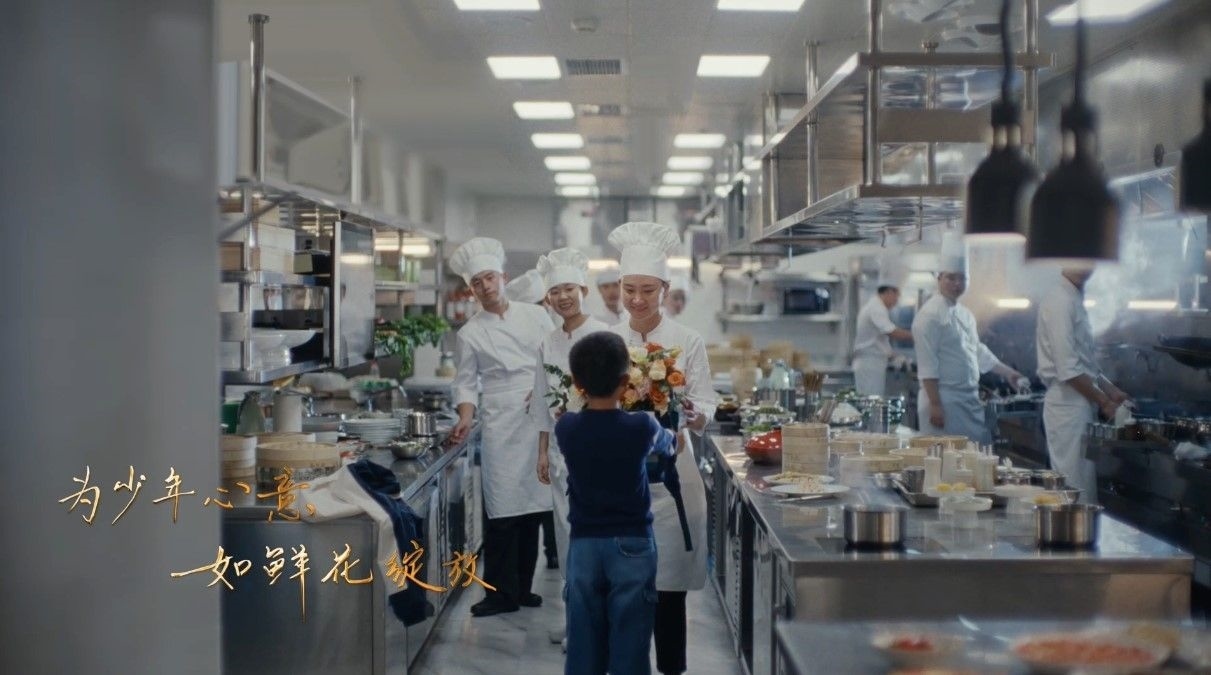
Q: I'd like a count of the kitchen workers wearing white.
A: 9